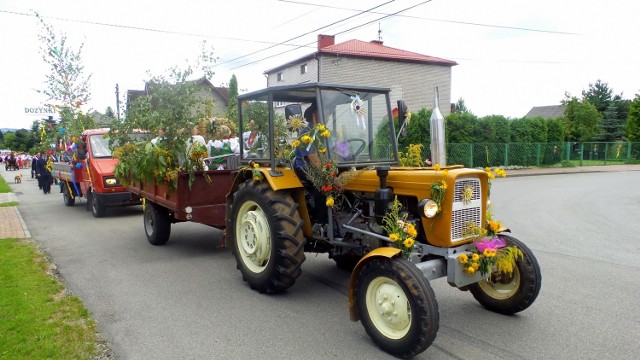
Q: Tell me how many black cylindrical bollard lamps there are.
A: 0